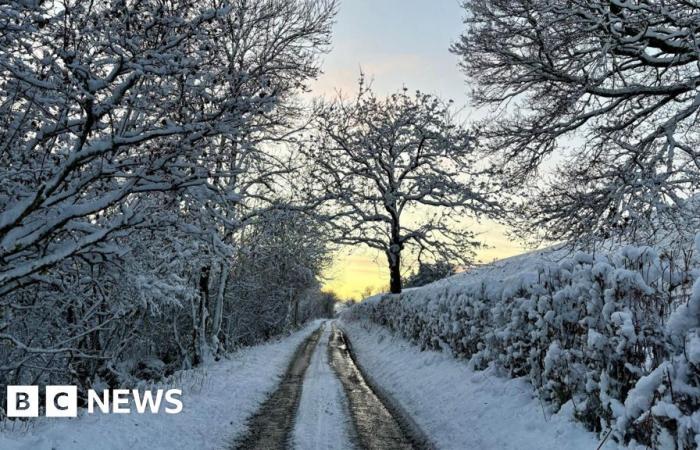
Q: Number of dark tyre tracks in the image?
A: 2